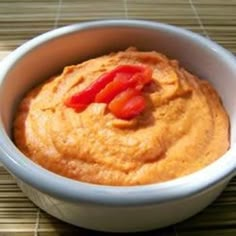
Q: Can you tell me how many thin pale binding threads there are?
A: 4